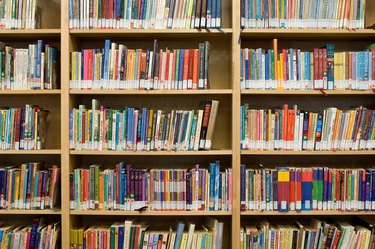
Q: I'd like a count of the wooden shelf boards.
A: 12